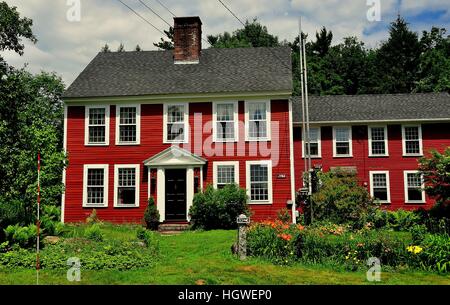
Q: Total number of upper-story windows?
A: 9